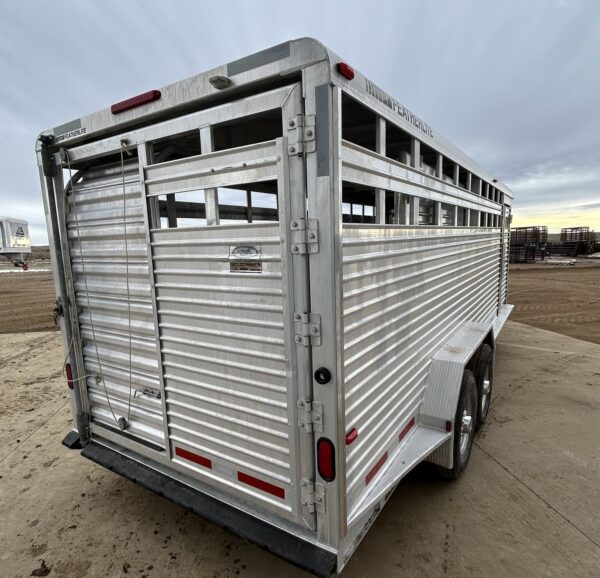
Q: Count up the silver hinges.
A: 5